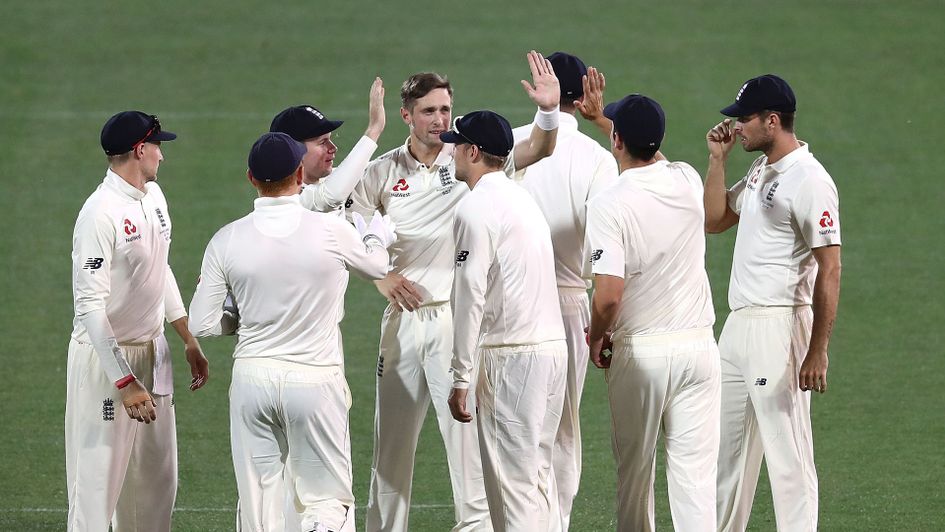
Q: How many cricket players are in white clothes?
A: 8